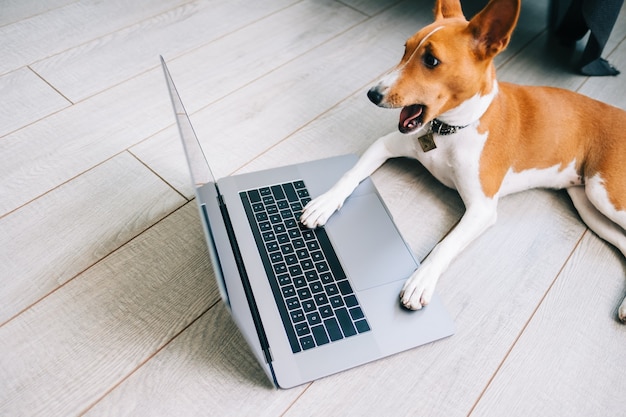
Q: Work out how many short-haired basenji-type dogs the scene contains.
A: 1